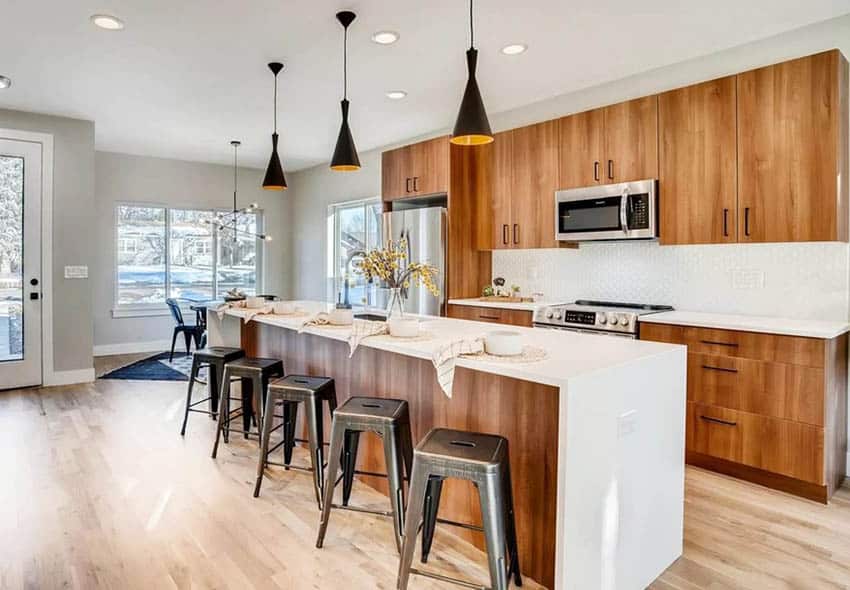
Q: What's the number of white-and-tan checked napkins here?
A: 5